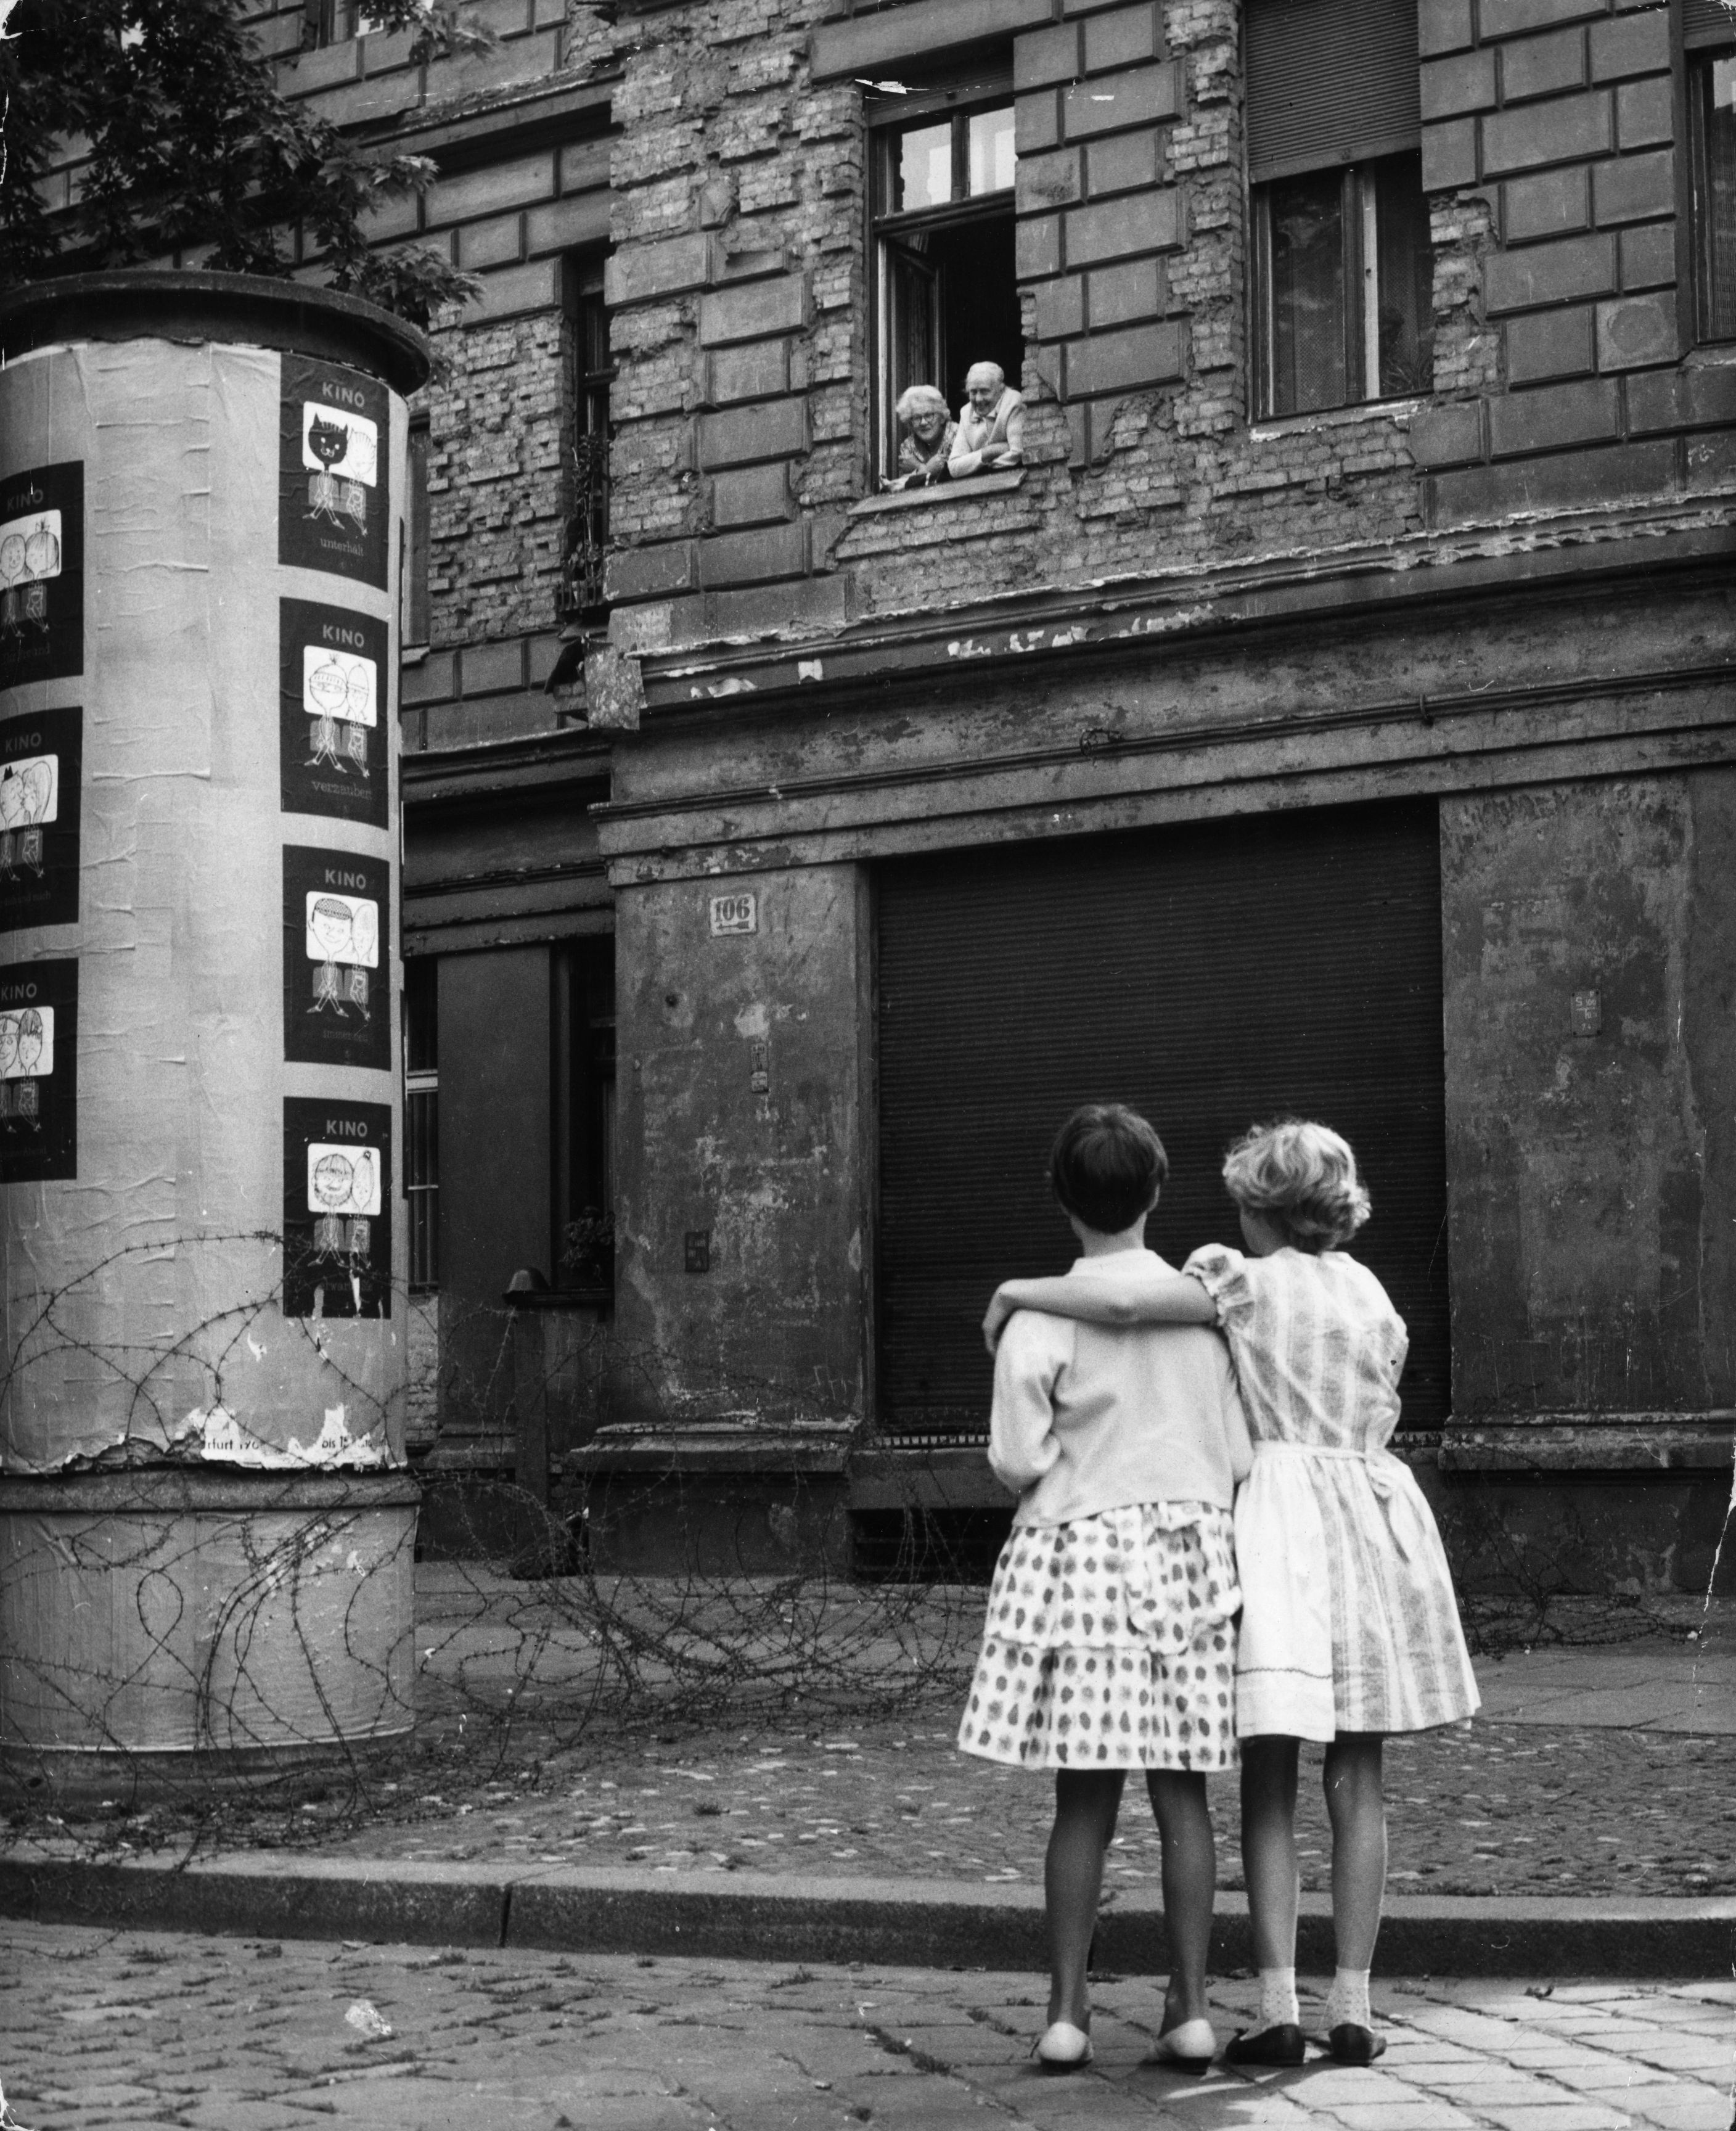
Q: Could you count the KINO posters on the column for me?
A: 7